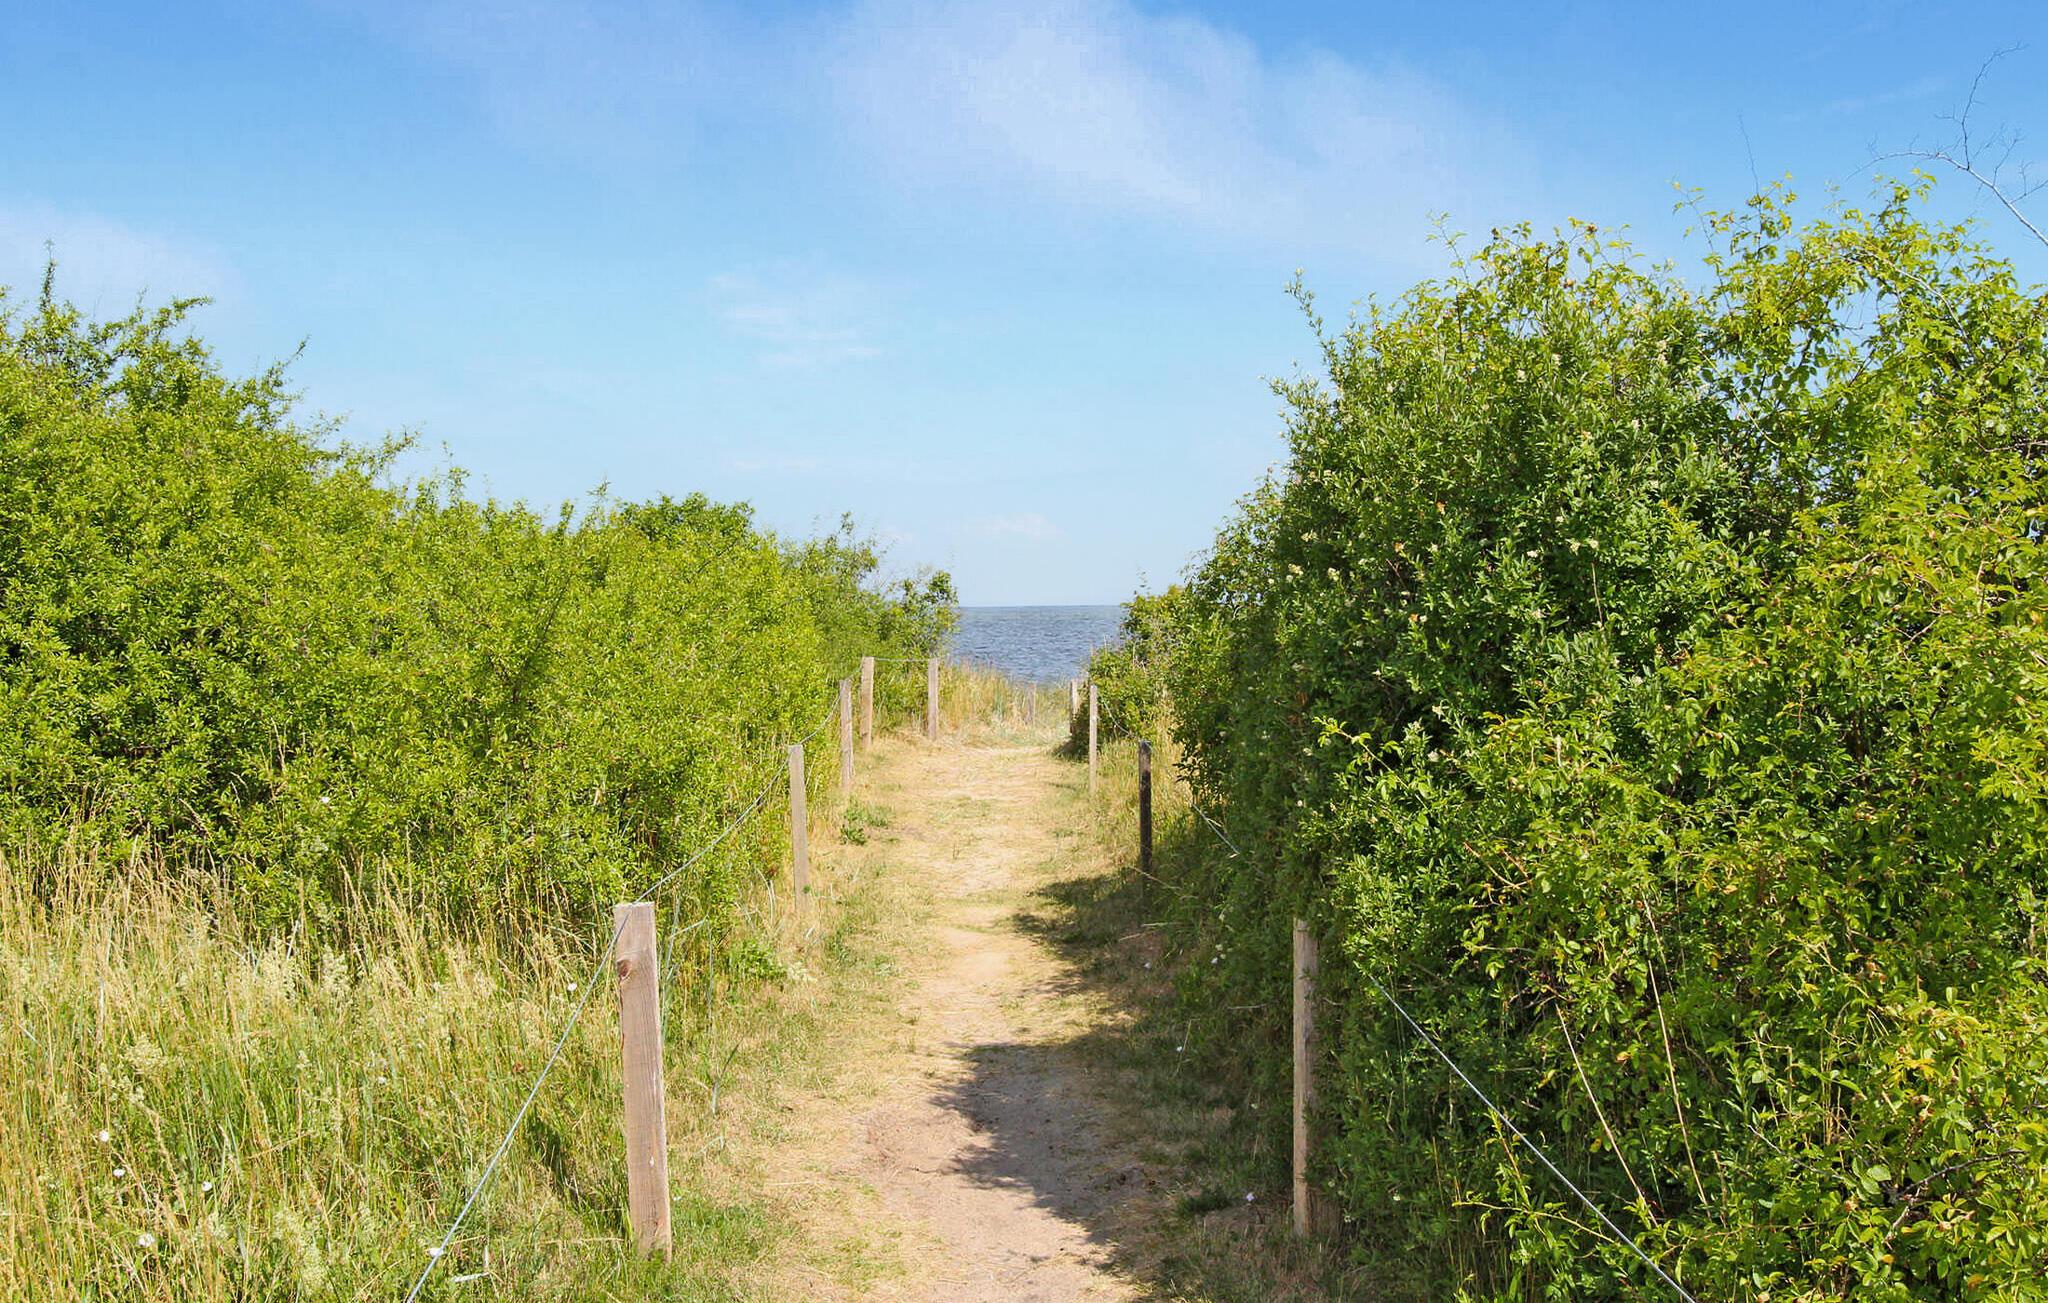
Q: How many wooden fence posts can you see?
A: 10